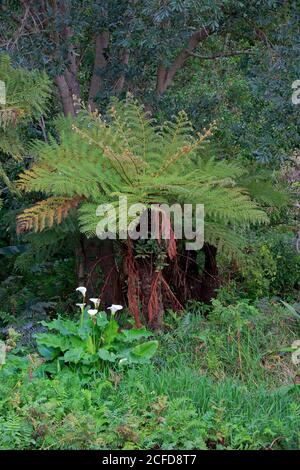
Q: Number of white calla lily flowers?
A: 5